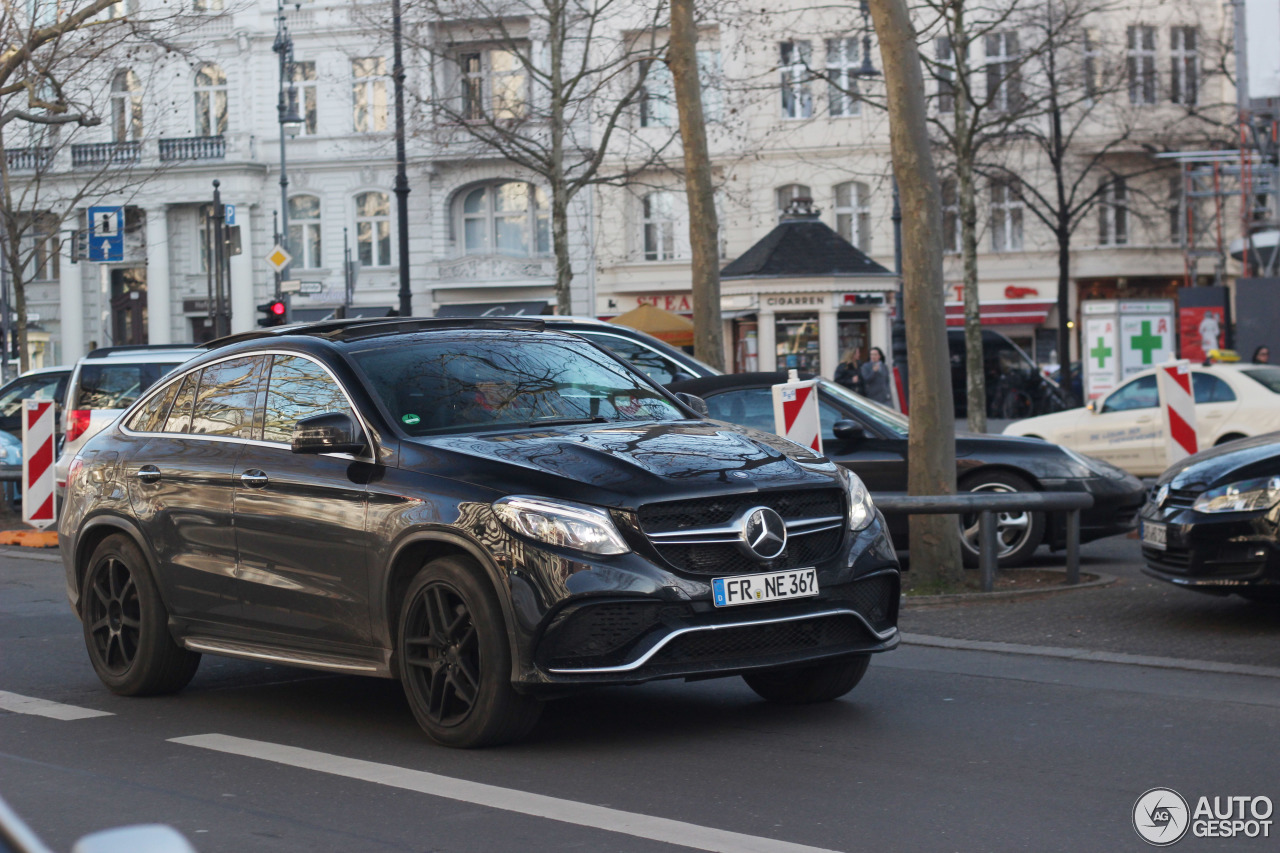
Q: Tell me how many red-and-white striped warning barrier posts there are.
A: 3